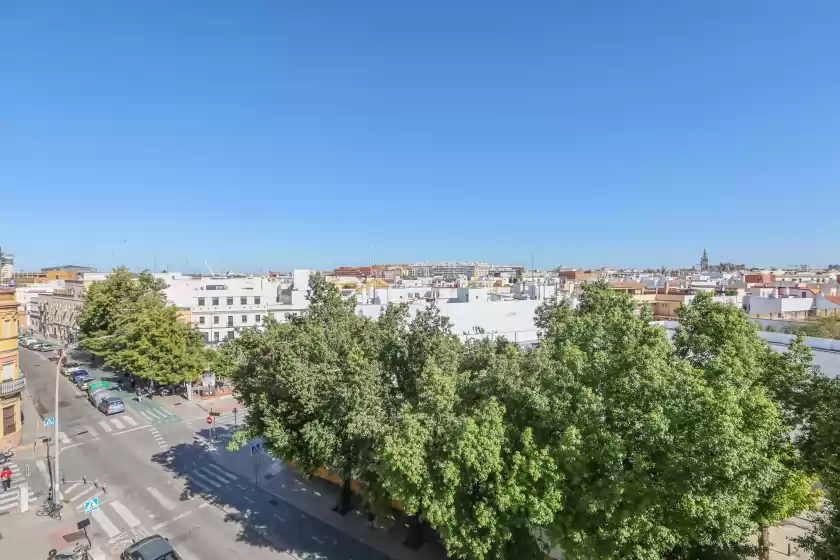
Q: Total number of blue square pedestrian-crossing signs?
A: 3